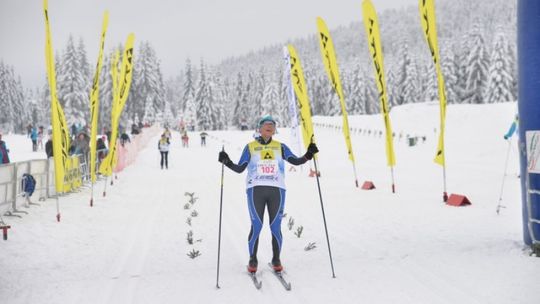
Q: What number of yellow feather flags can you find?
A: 8